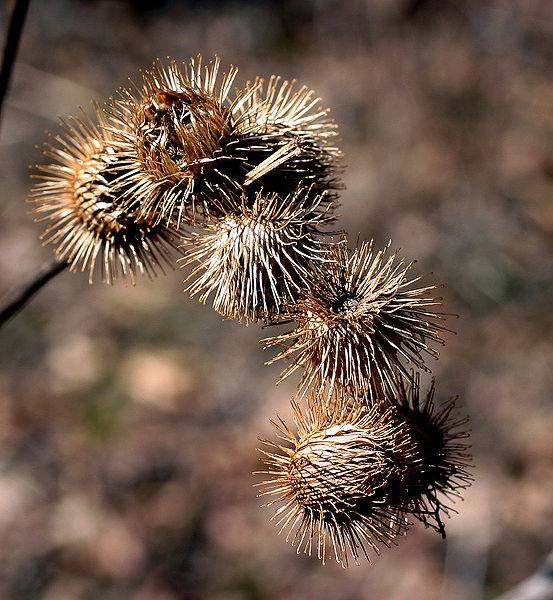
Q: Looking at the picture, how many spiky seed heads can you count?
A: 7